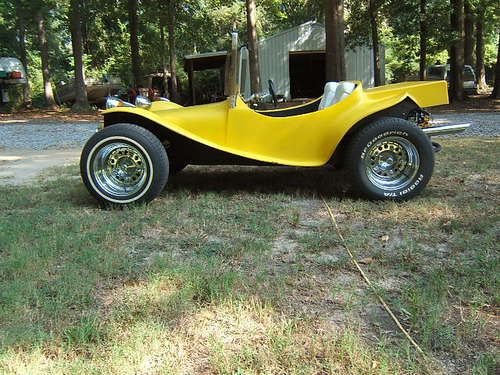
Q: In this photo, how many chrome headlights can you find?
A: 2